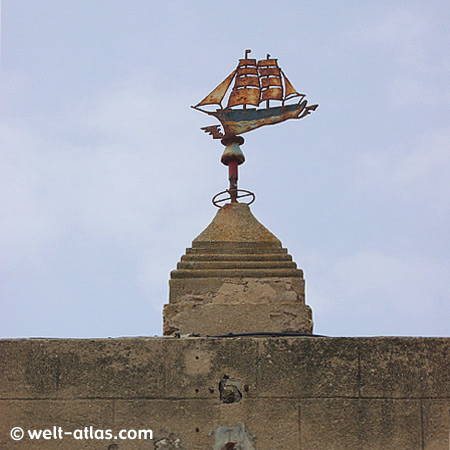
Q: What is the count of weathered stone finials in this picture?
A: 1